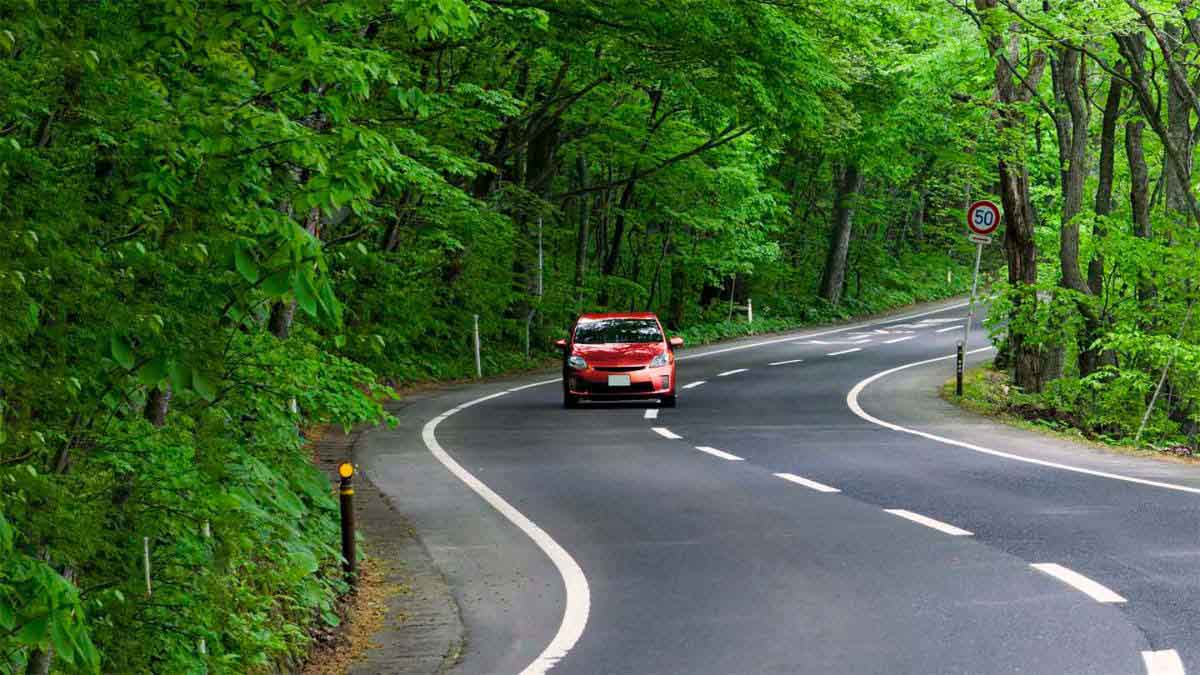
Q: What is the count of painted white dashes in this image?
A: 13